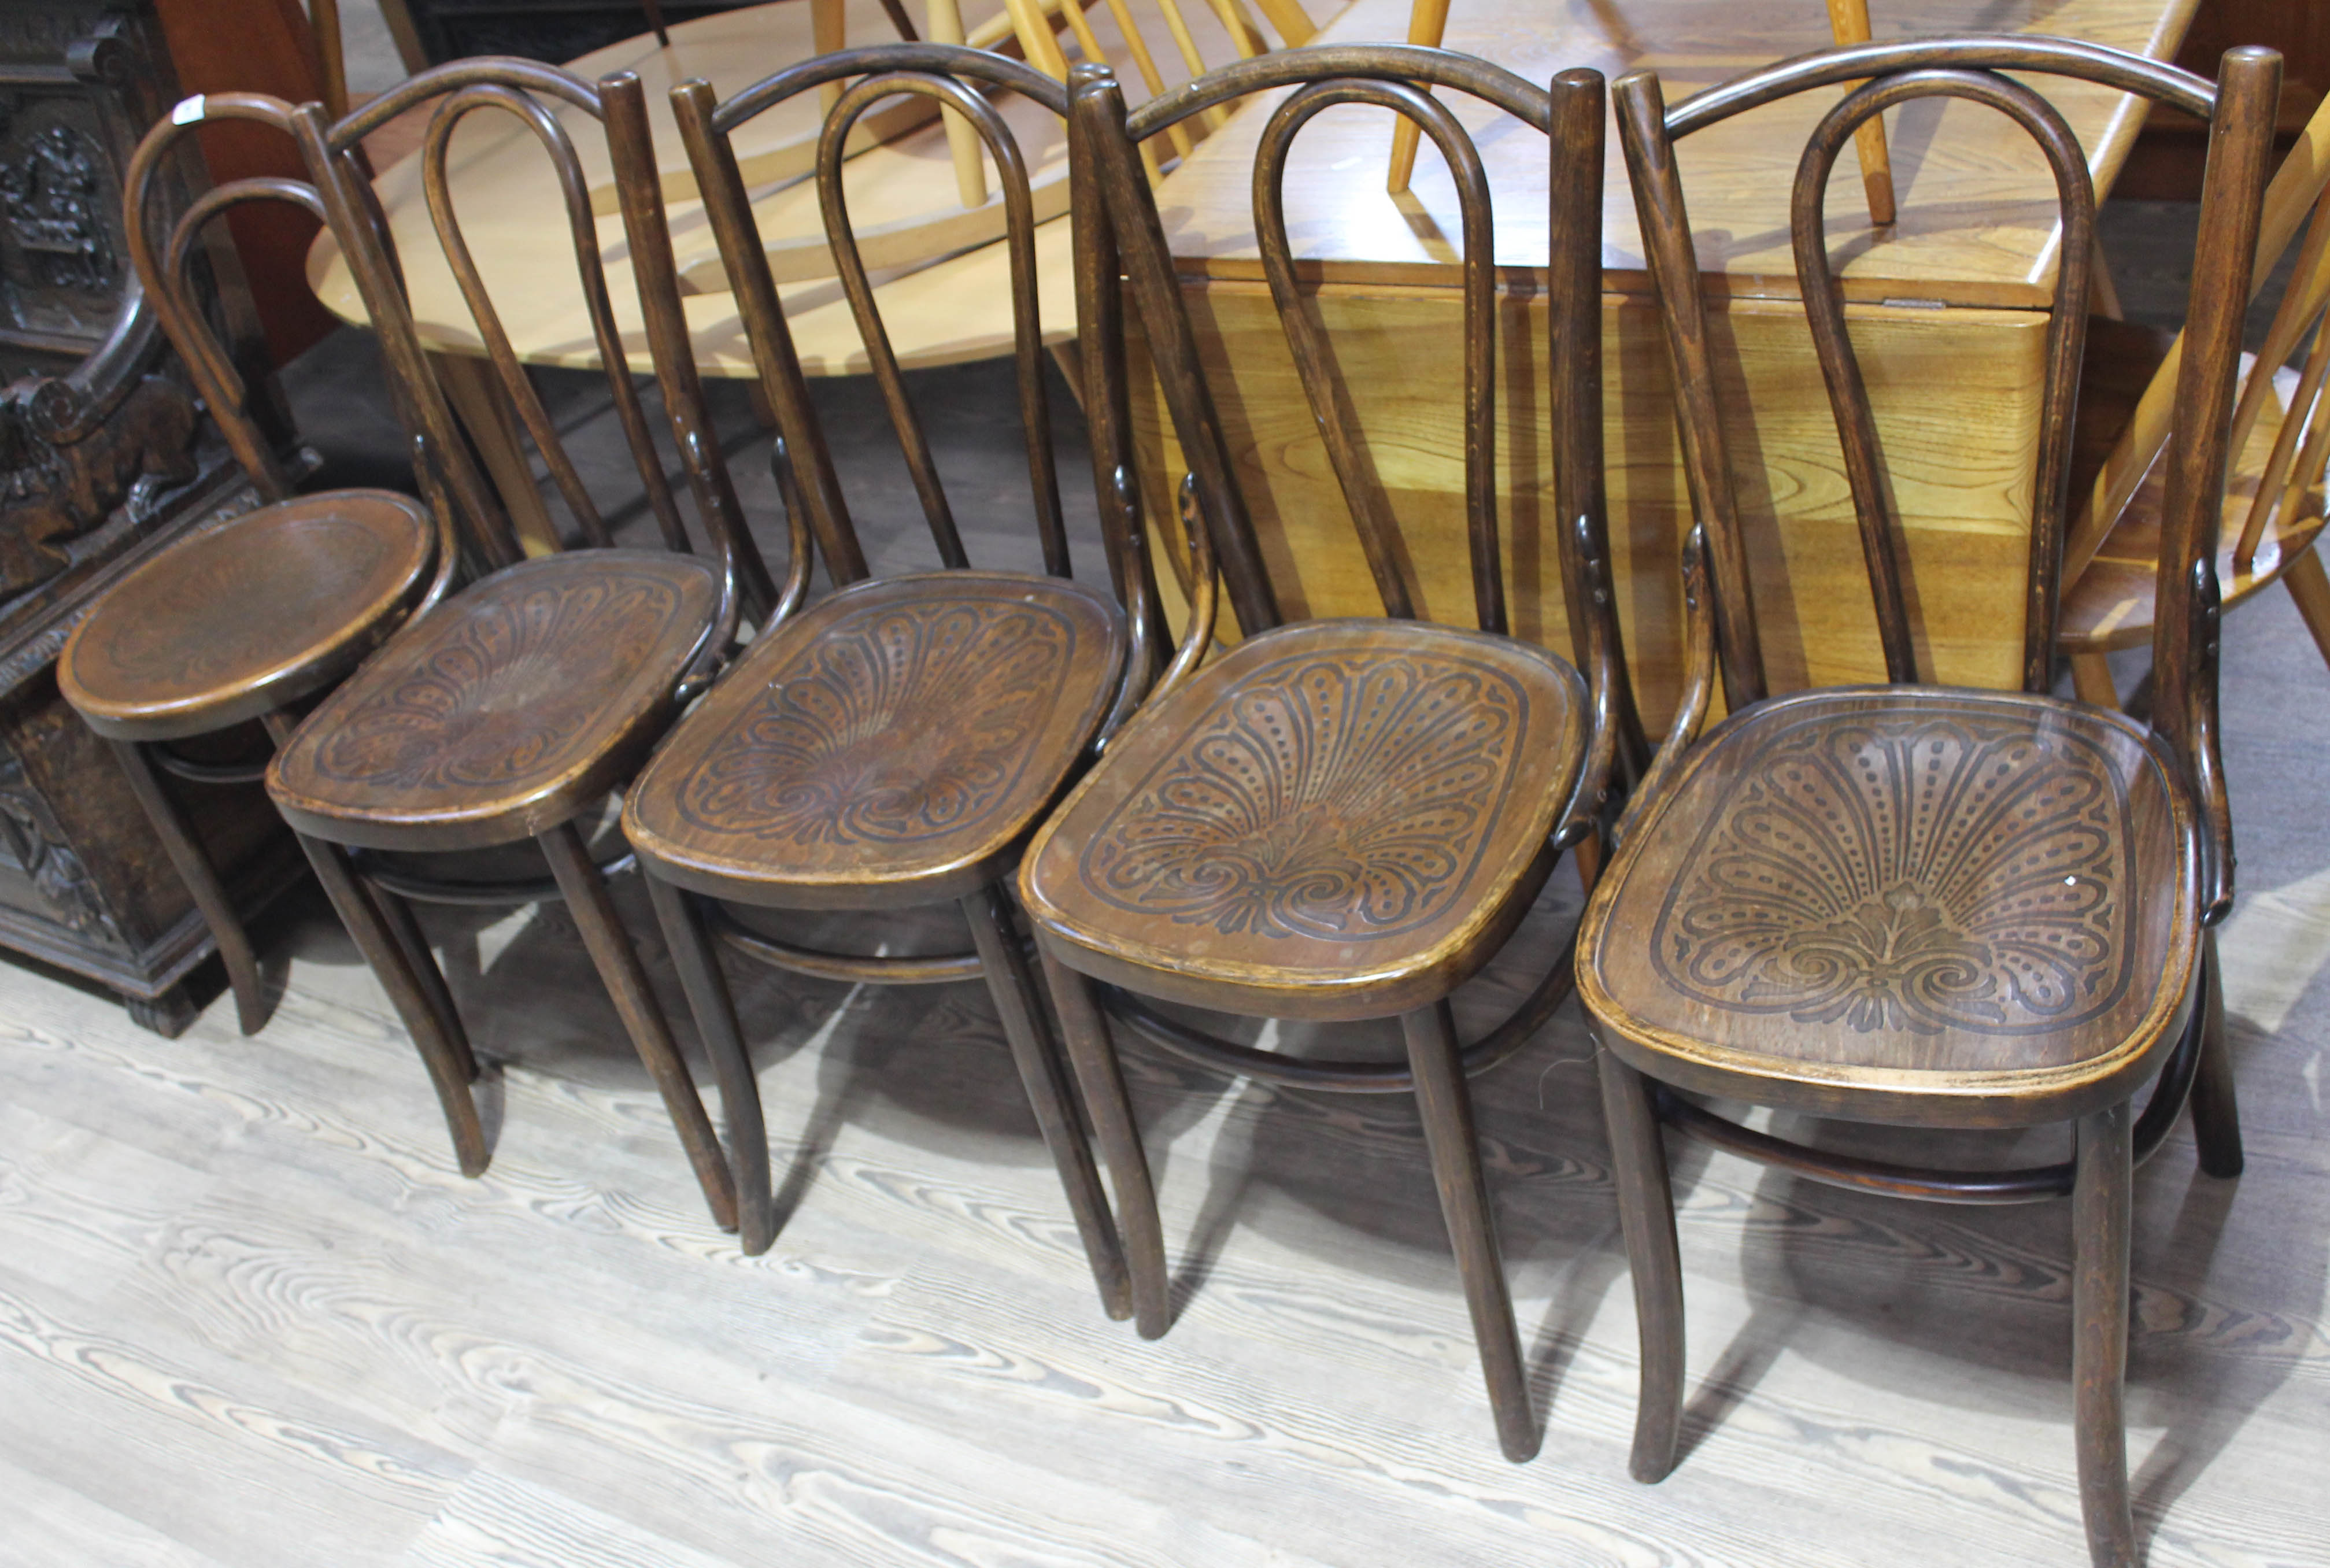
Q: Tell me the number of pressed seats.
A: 5